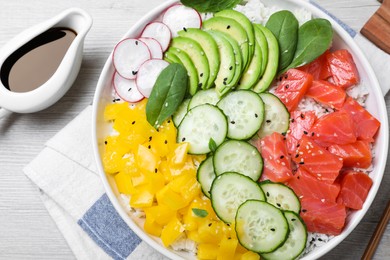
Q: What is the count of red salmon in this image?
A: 13